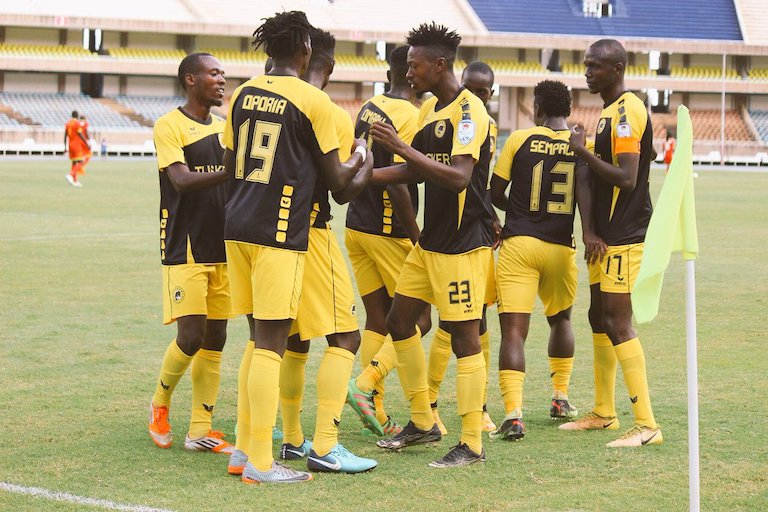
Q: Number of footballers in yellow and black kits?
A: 8